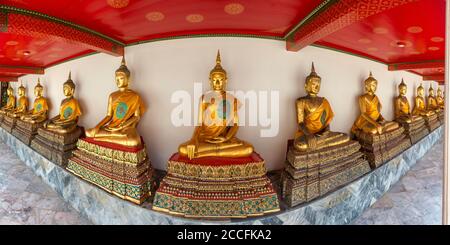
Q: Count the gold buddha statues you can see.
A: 12